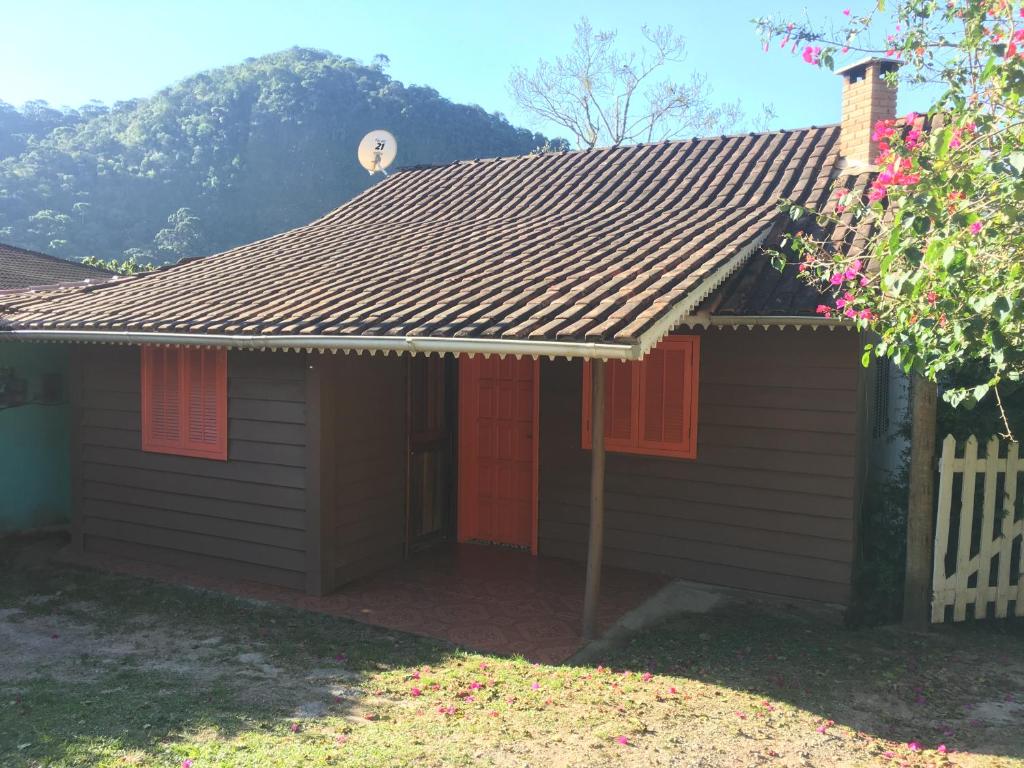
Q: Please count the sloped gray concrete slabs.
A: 1